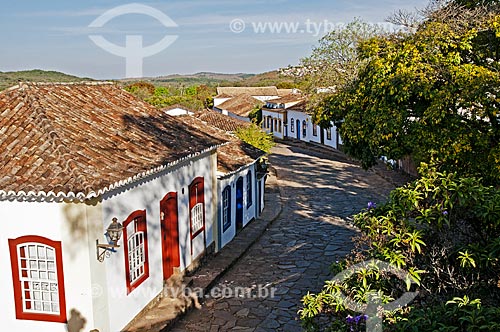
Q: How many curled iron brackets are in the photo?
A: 1